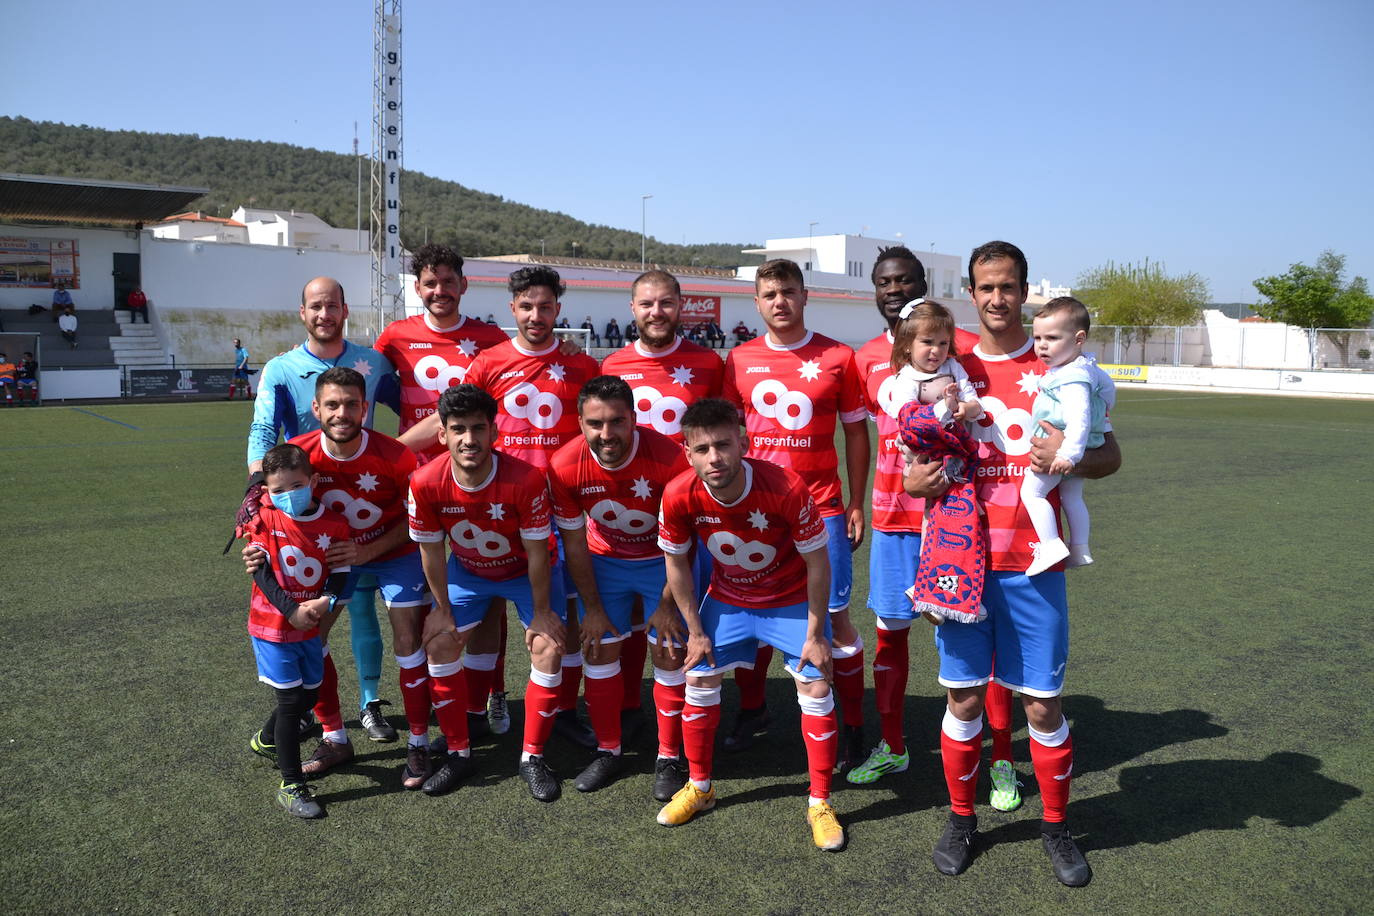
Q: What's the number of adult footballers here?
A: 11